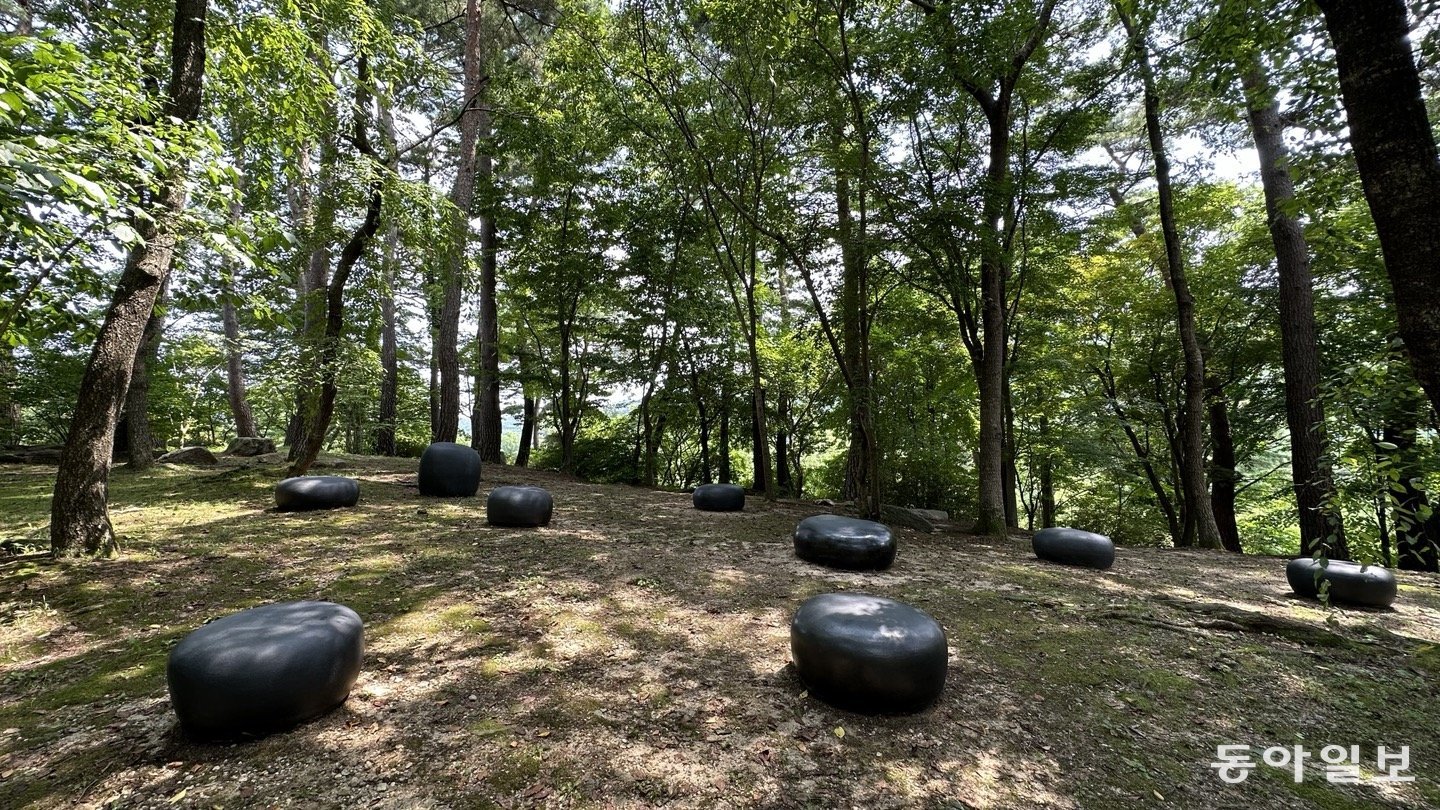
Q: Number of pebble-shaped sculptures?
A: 9